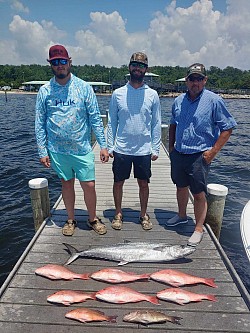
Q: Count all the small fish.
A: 8